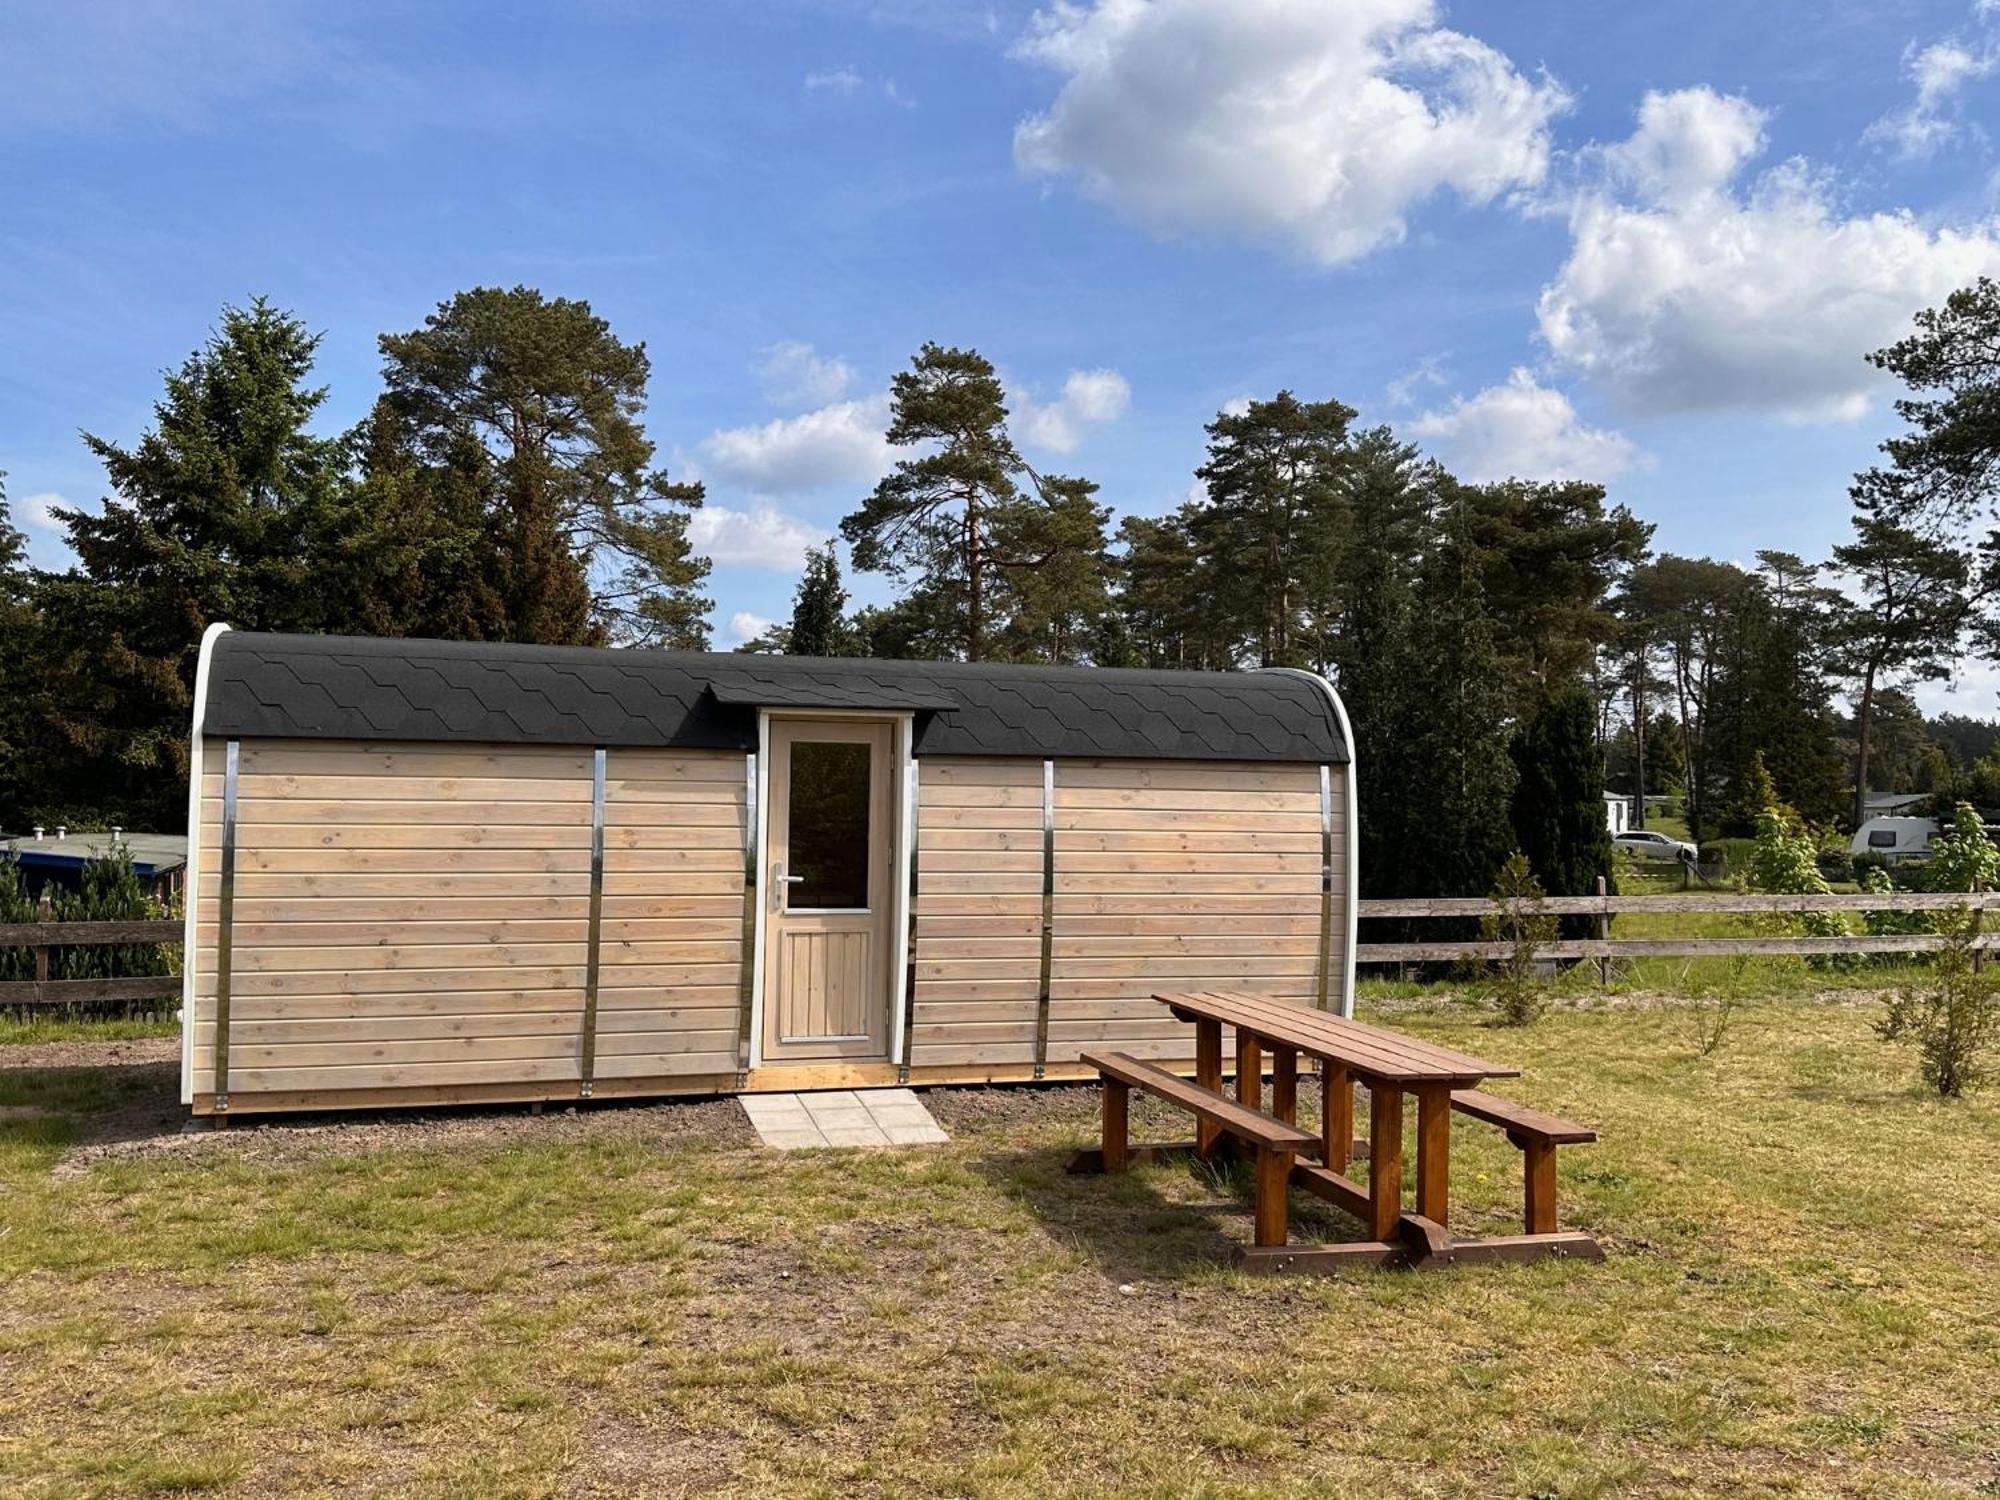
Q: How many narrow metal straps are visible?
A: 6